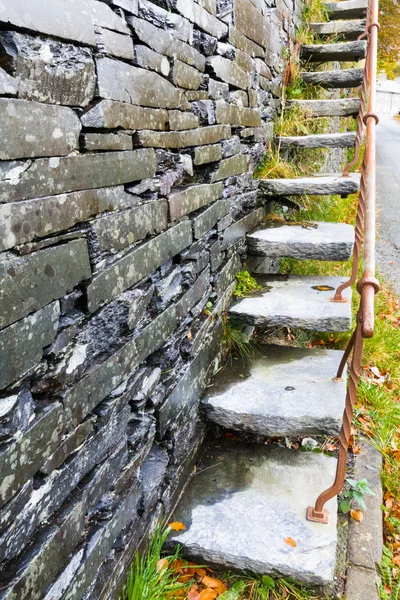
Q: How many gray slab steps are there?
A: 11